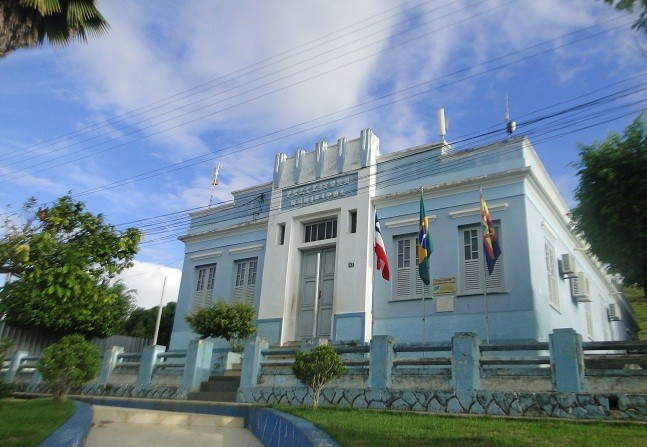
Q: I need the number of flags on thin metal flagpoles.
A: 3